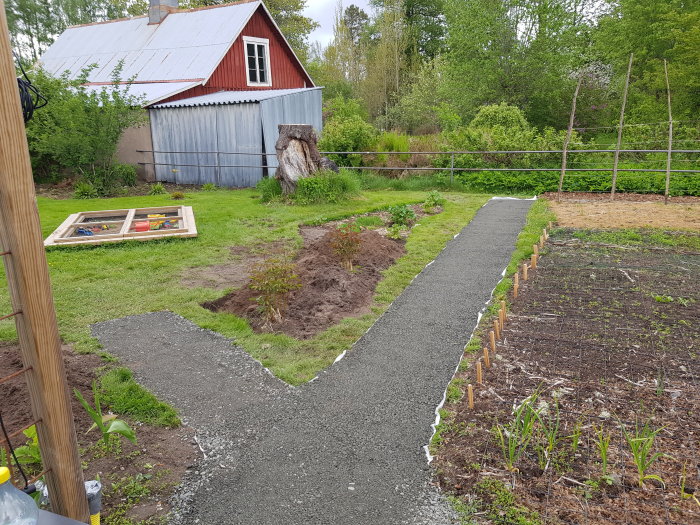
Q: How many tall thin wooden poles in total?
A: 3